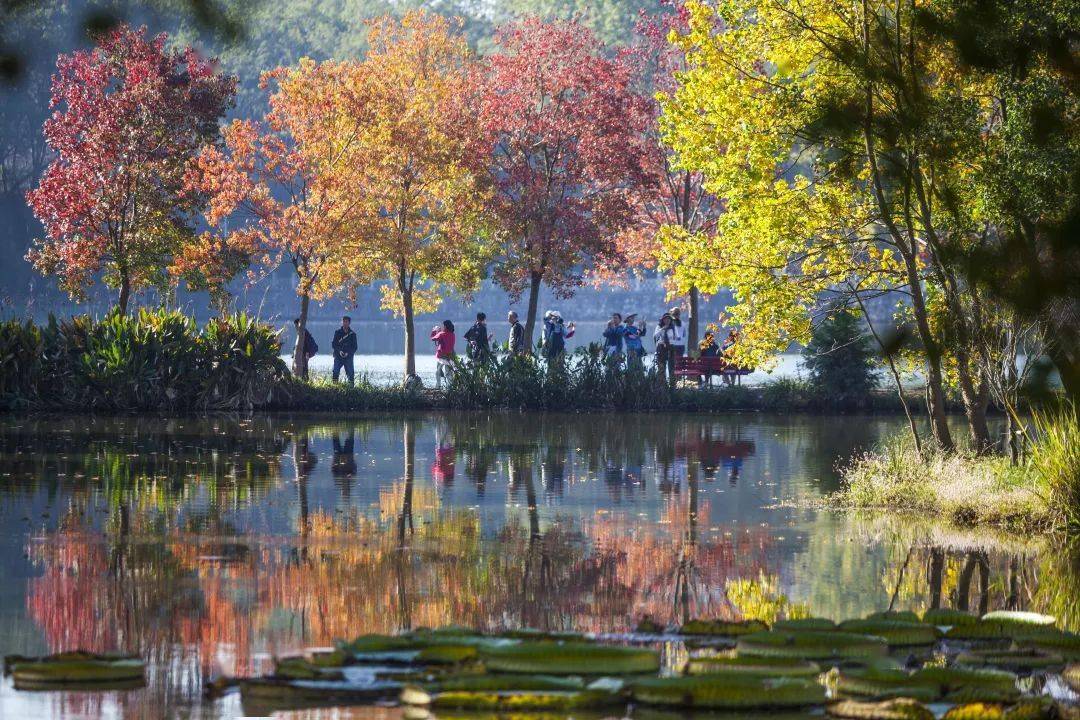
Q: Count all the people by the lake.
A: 13